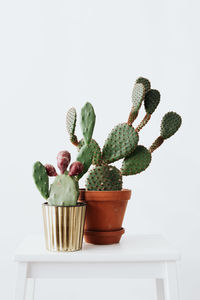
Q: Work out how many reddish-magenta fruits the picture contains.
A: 3